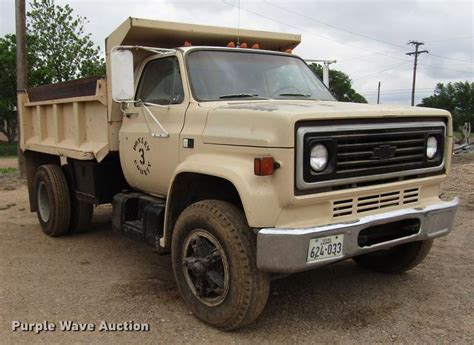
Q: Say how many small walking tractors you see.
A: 0